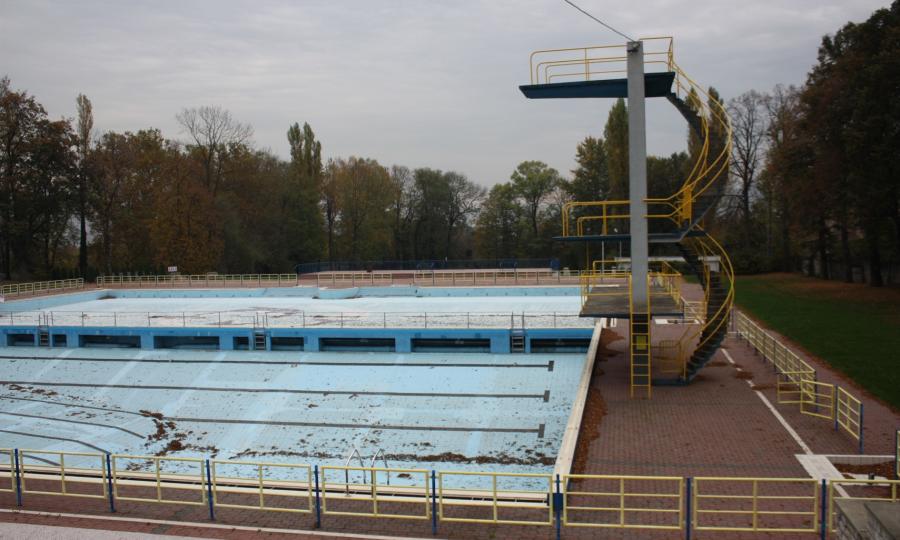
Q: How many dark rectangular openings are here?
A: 9